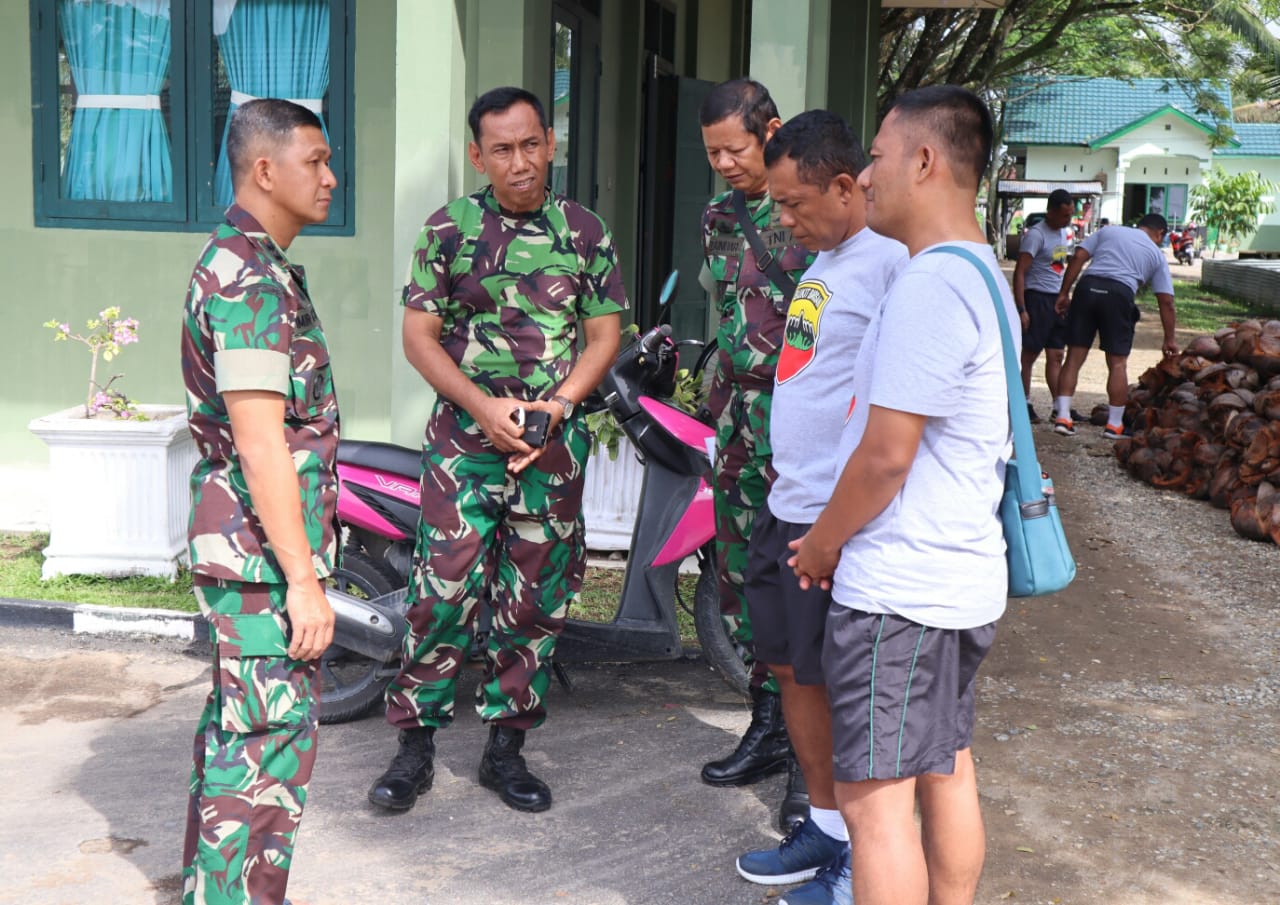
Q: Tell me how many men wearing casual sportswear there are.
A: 4